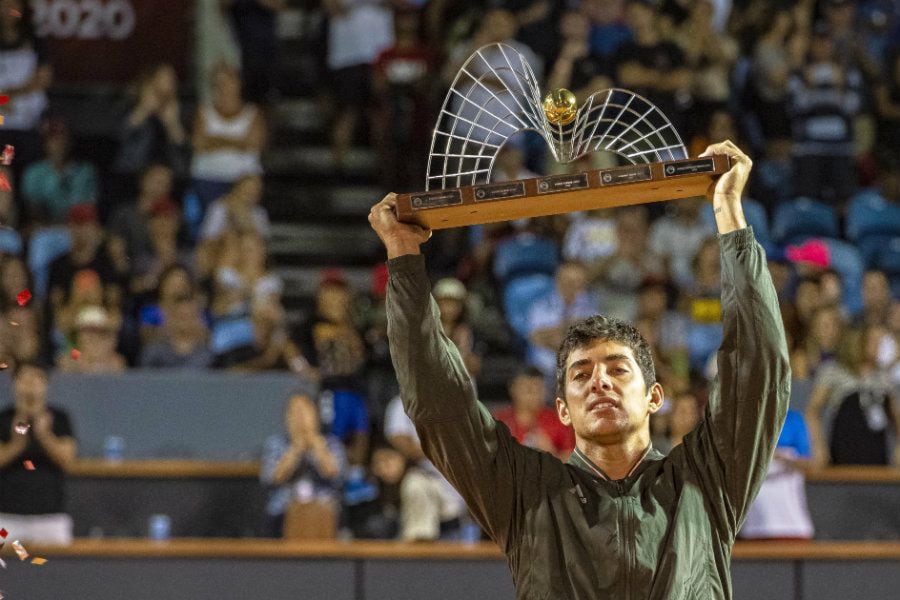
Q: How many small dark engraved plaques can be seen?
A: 5